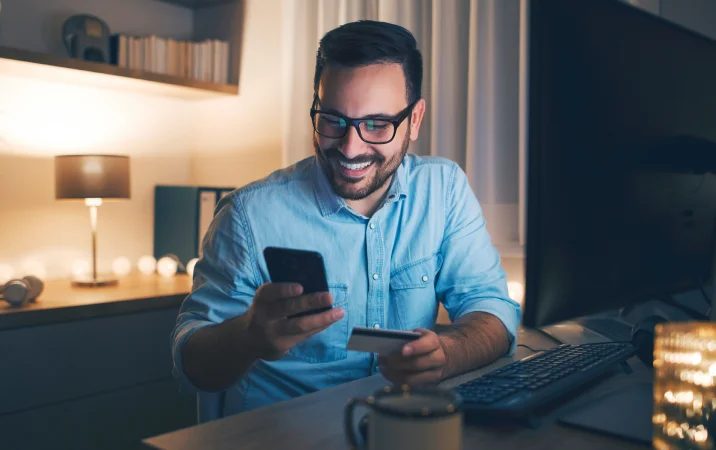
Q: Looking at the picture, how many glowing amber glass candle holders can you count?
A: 1